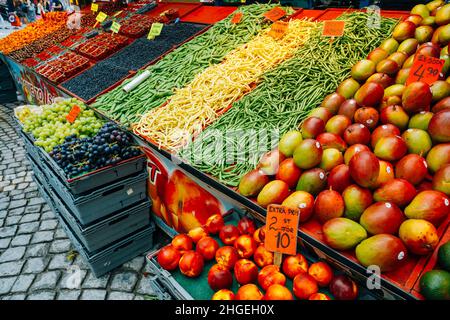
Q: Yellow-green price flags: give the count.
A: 4